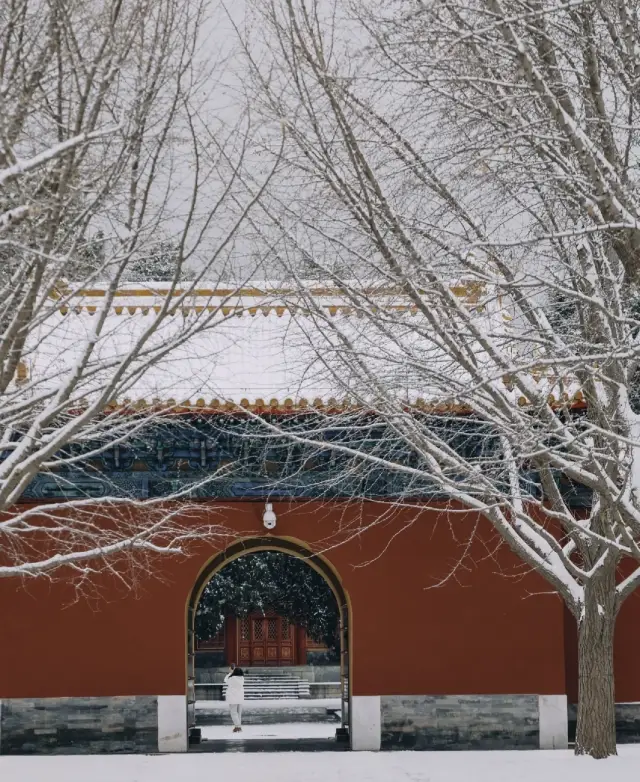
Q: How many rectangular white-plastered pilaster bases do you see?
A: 3